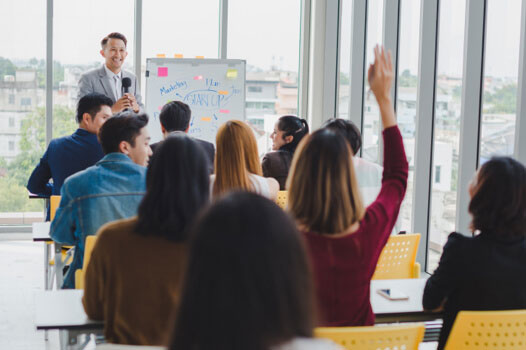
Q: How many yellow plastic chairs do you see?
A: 6